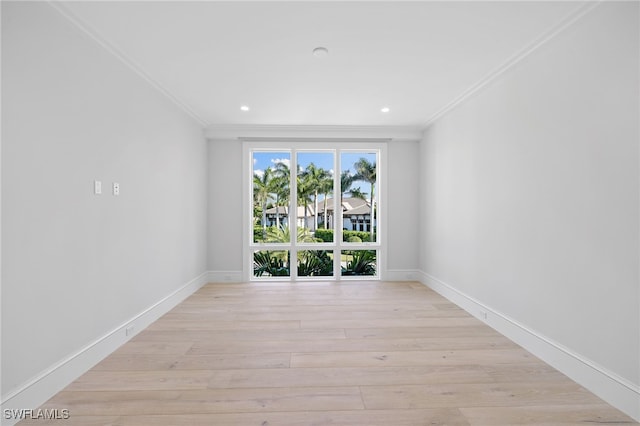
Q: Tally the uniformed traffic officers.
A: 0